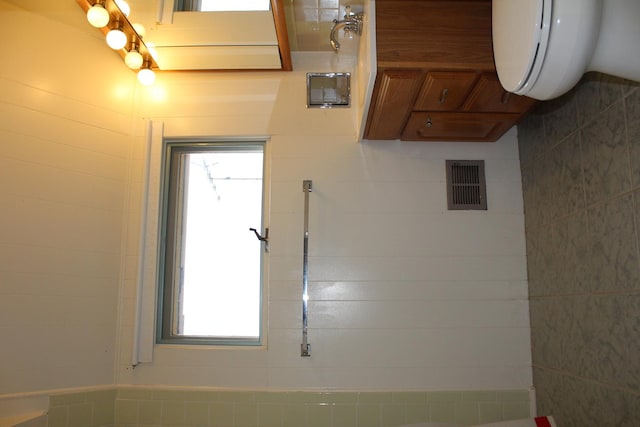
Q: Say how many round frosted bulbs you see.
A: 4